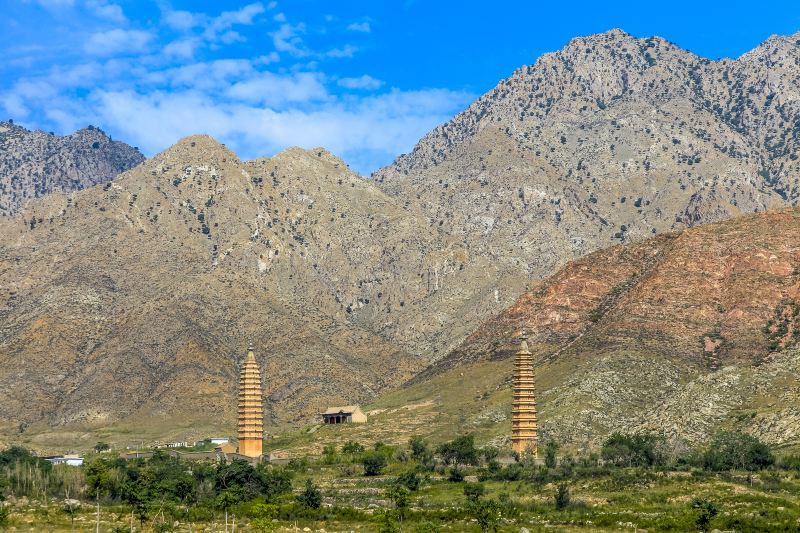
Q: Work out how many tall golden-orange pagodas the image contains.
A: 2